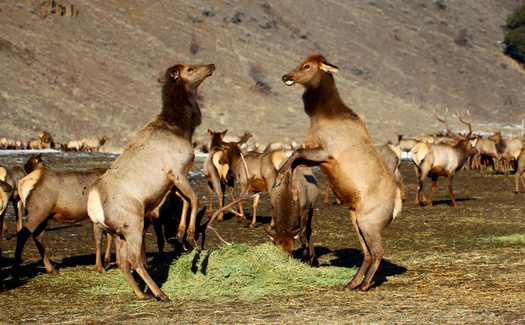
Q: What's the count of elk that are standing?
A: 2